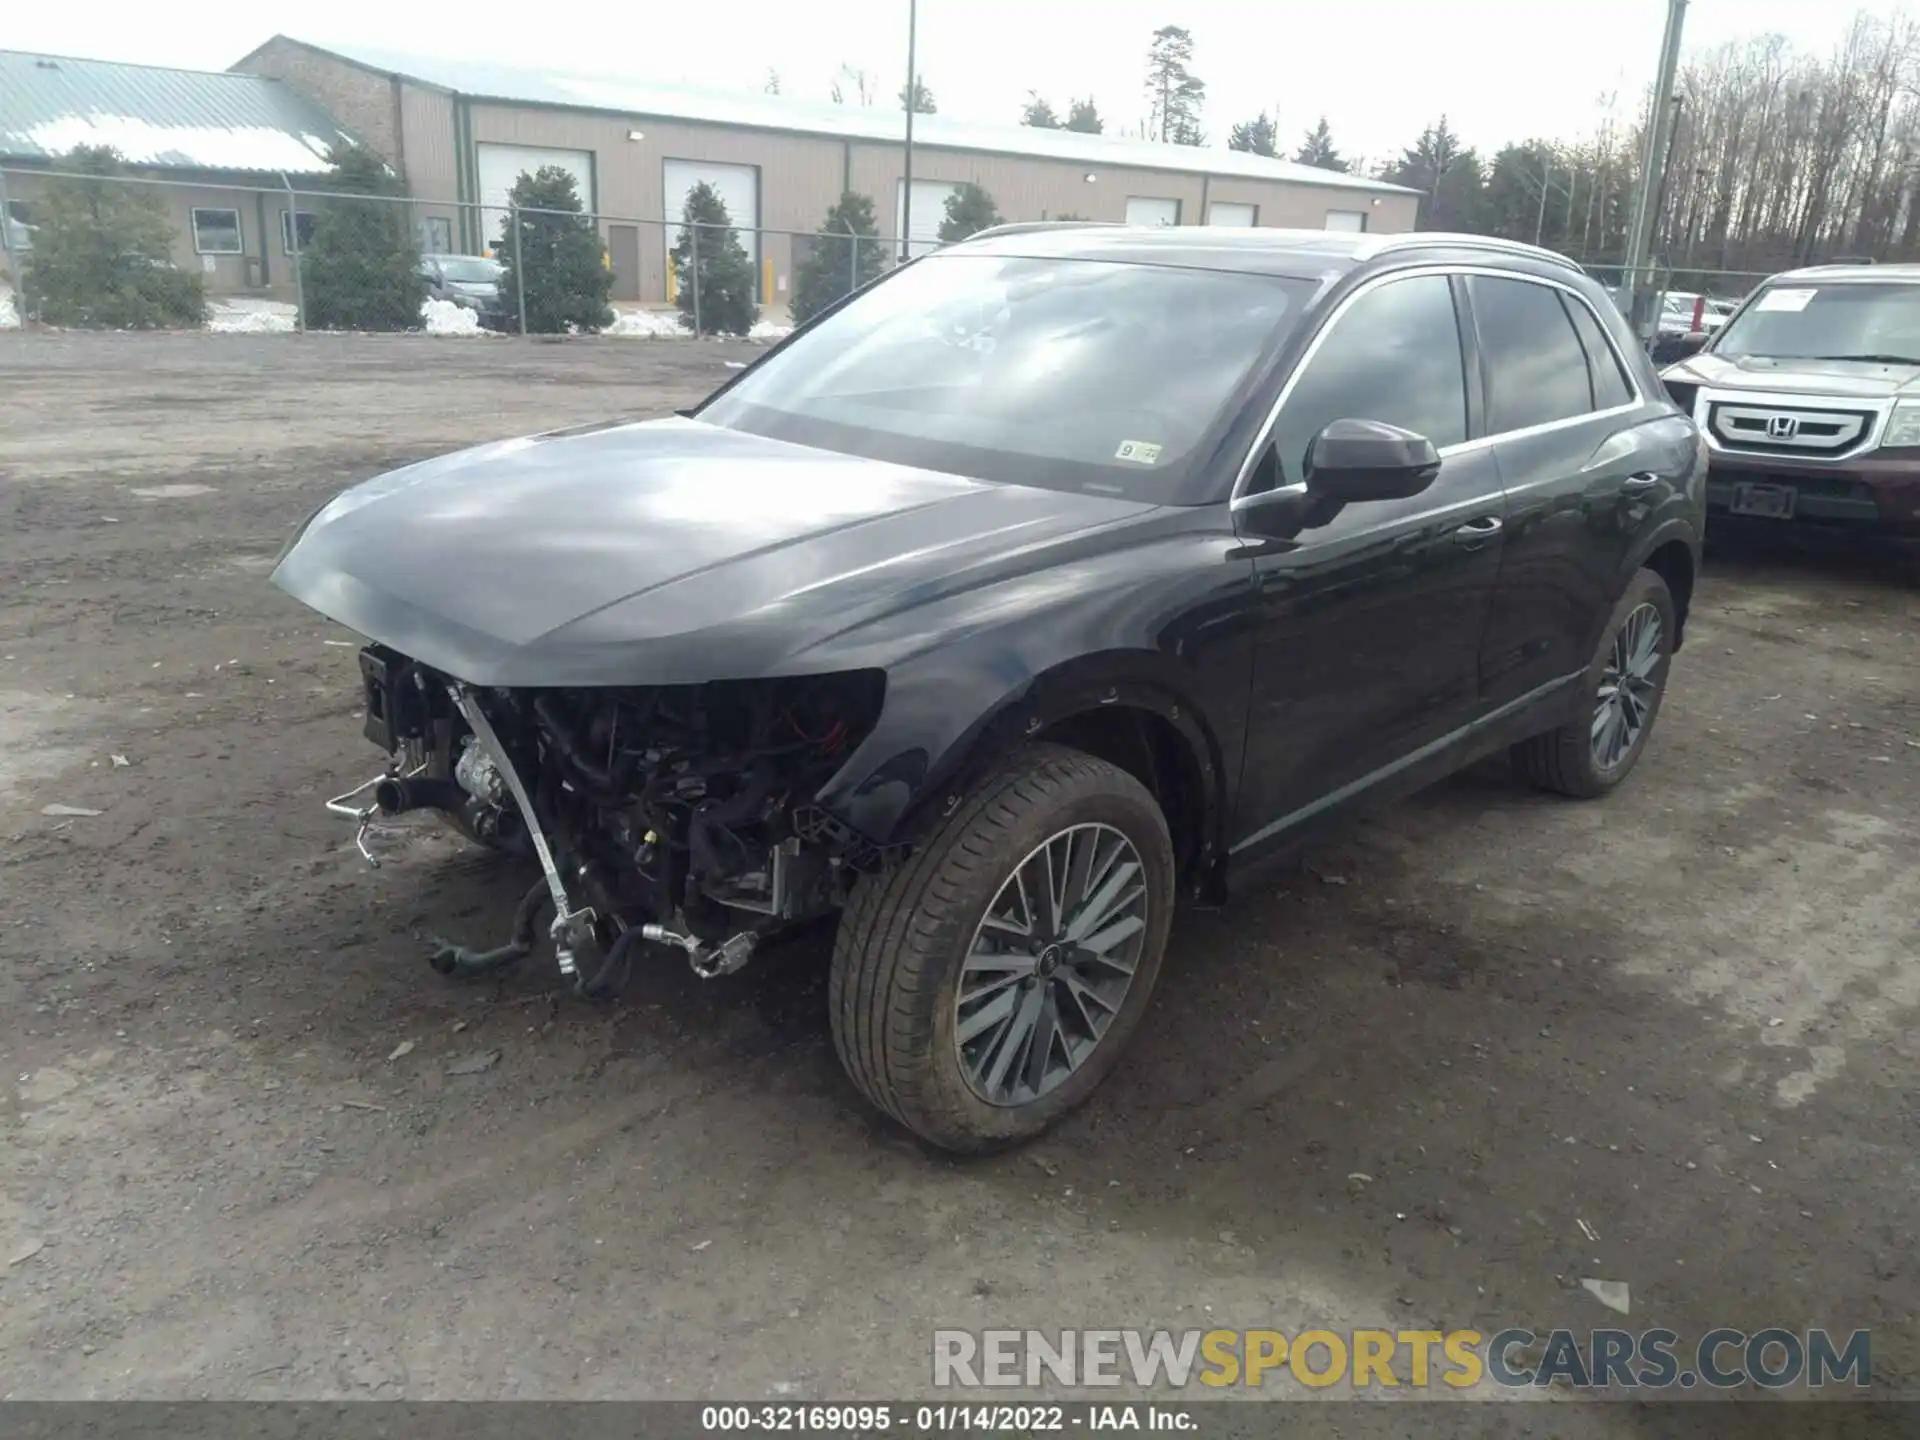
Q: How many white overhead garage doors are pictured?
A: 6